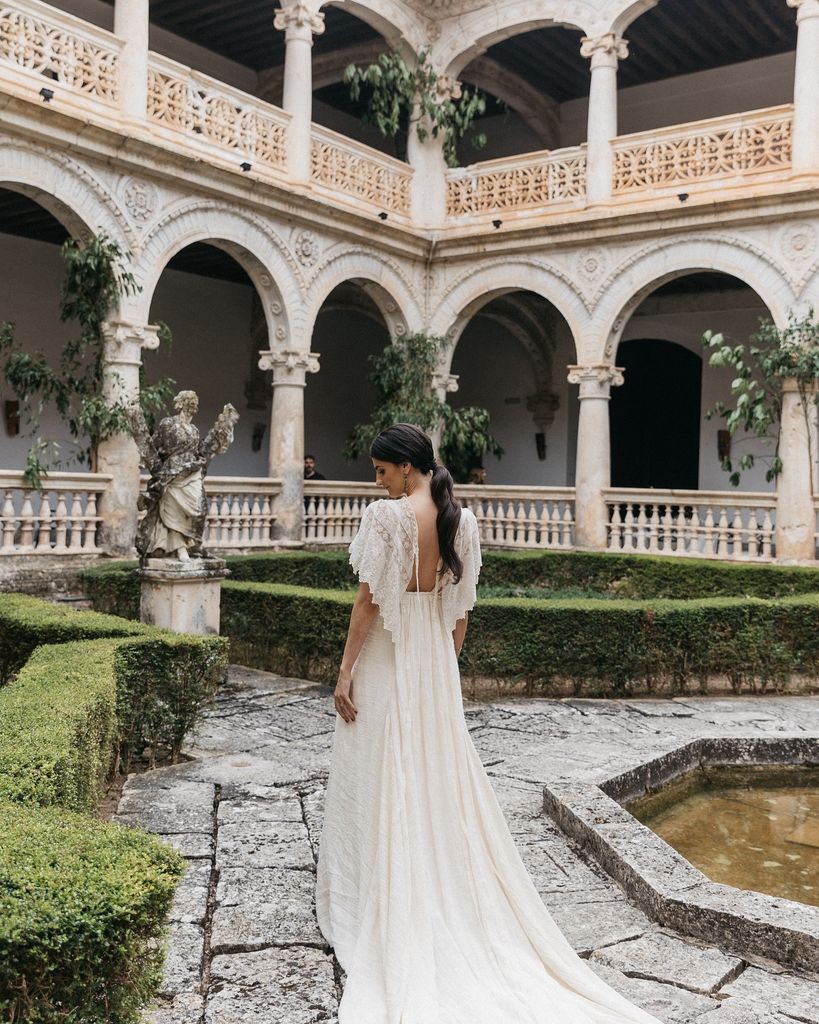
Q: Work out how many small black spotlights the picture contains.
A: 5